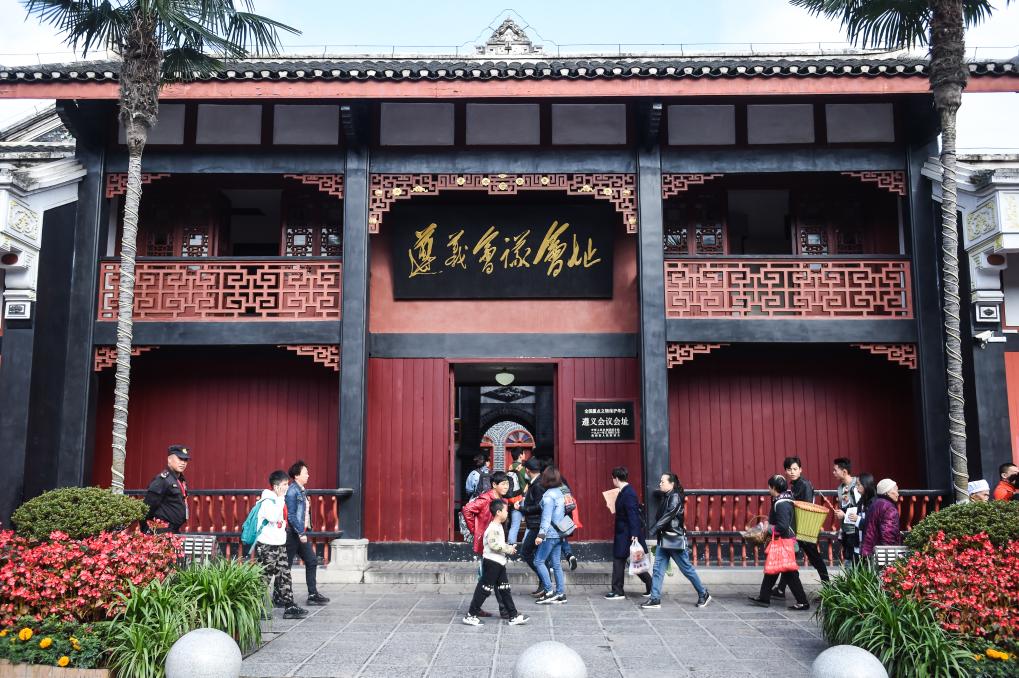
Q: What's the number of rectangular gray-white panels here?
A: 9